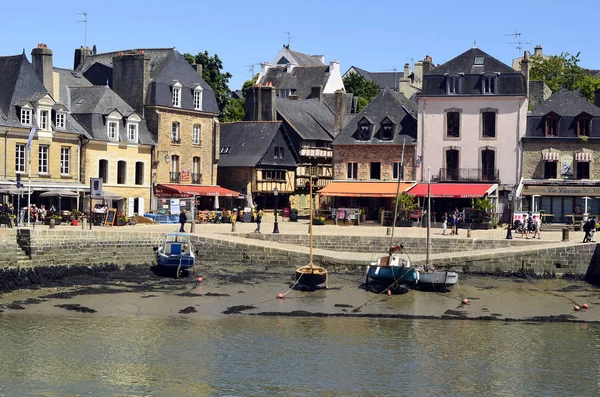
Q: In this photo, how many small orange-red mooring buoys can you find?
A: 6